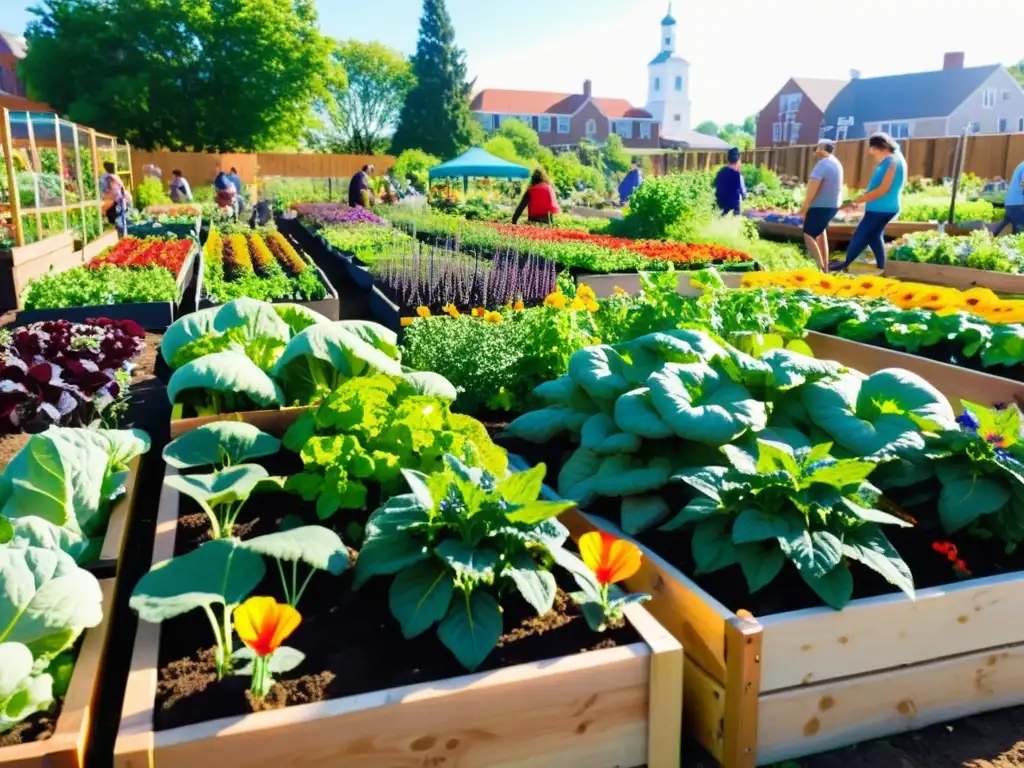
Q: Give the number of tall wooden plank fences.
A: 2